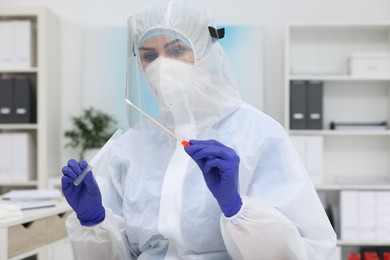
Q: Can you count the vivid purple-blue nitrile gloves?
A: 2